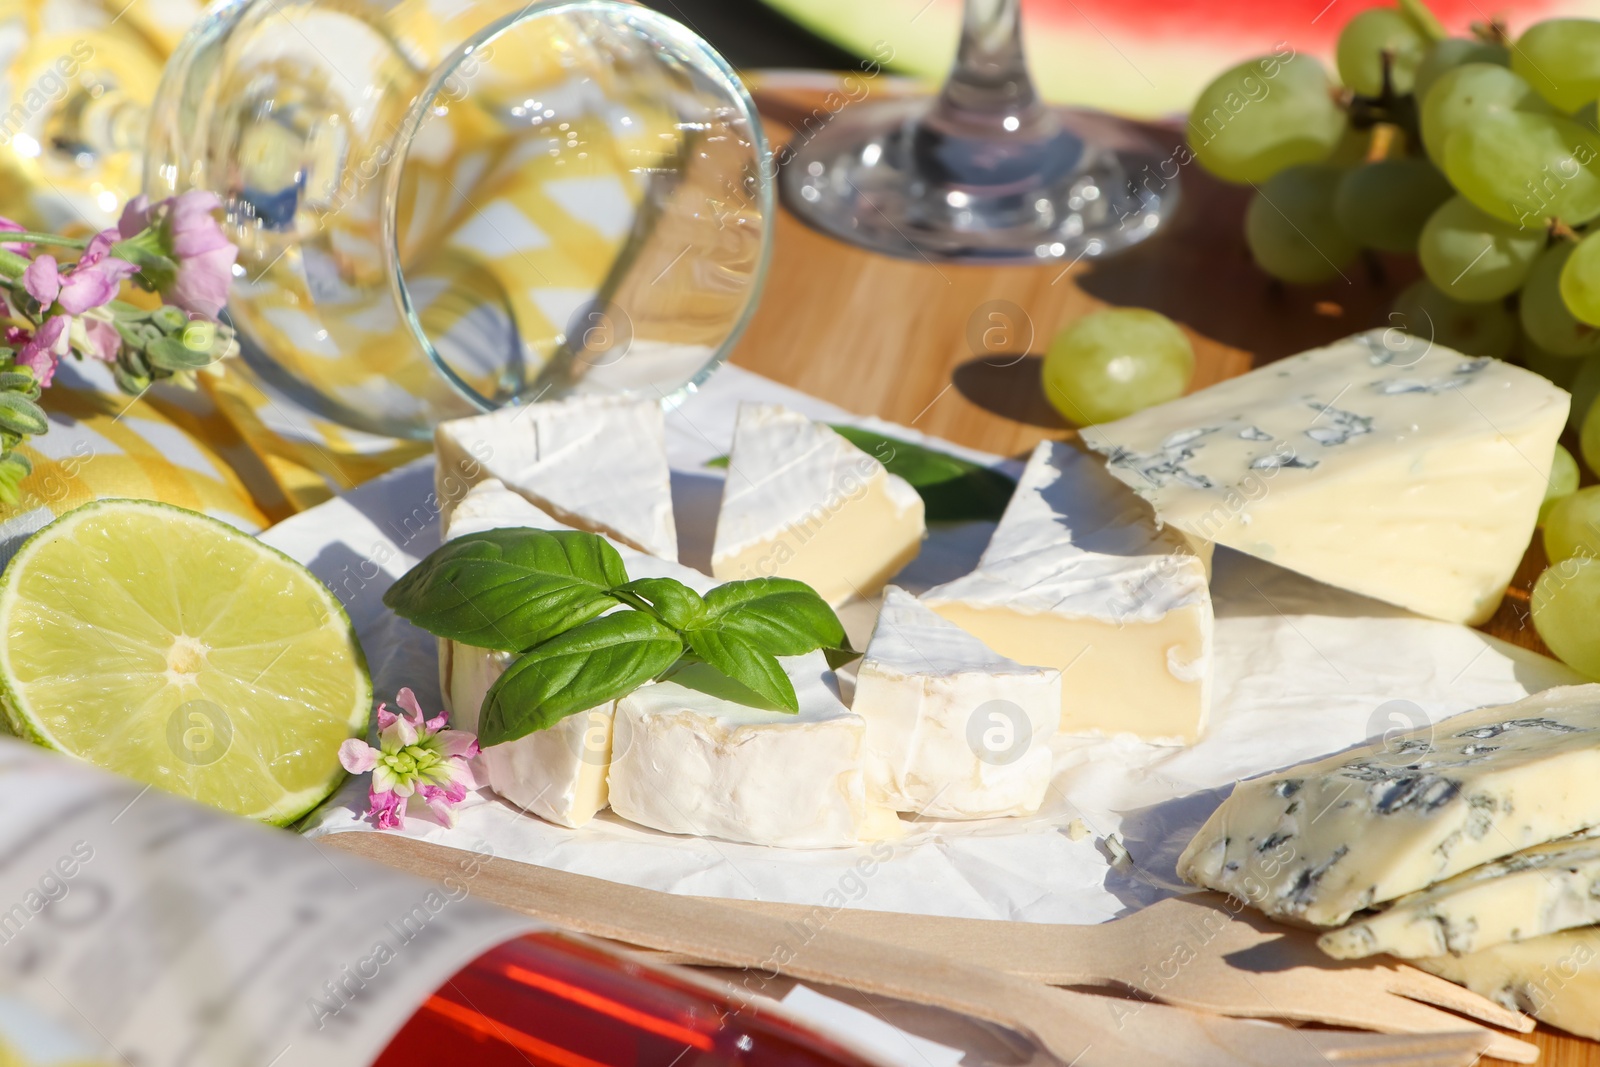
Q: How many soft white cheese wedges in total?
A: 8